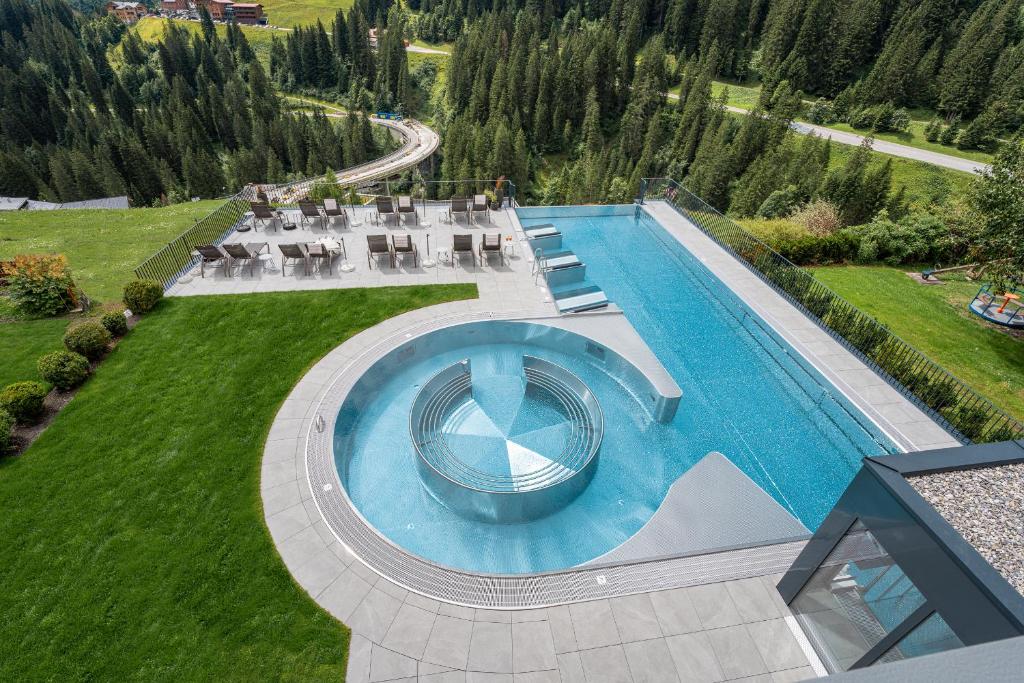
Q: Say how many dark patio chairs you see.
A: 15